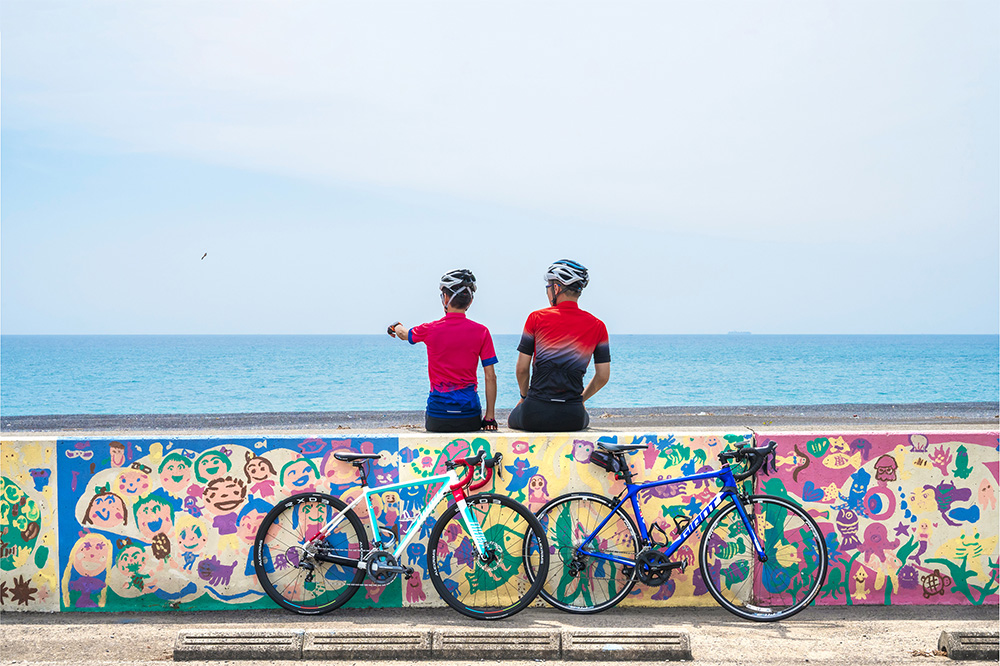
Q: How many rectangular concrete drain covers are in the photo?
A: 5